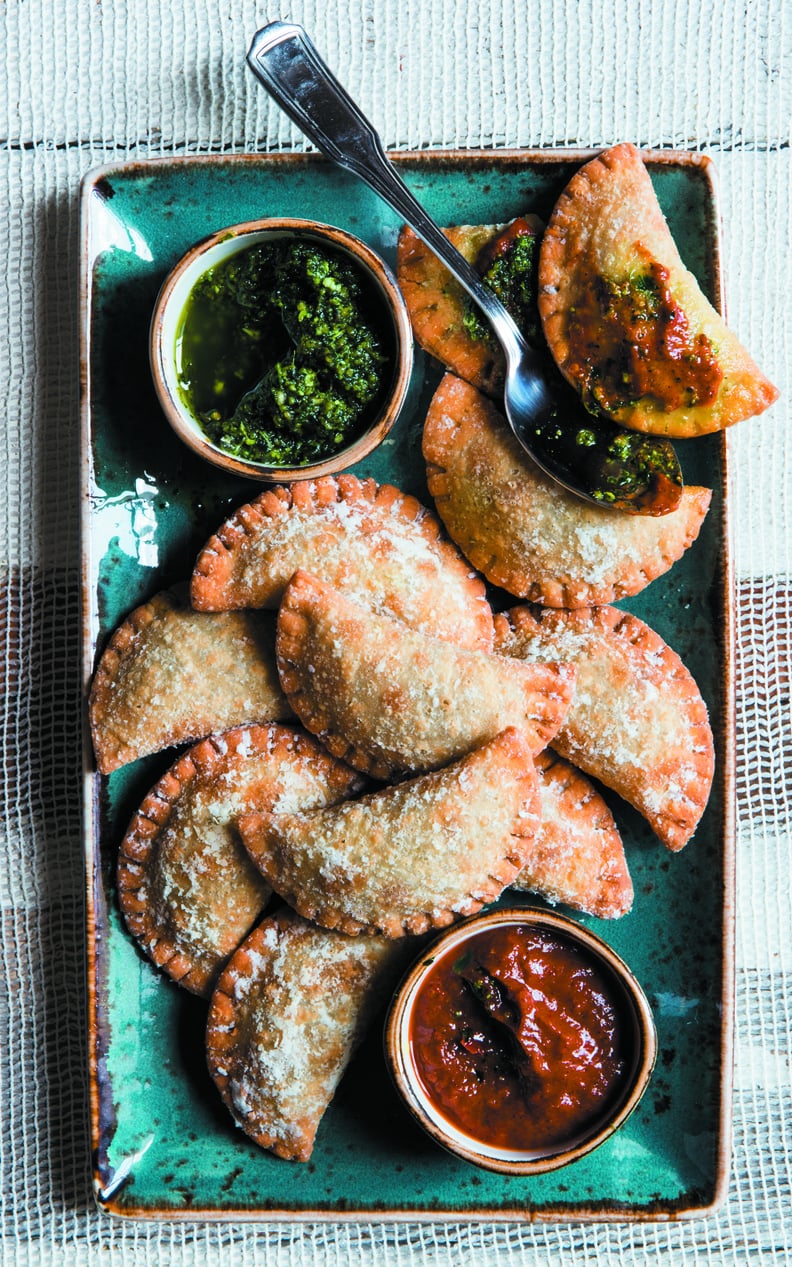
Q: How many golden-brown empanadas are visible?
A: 11